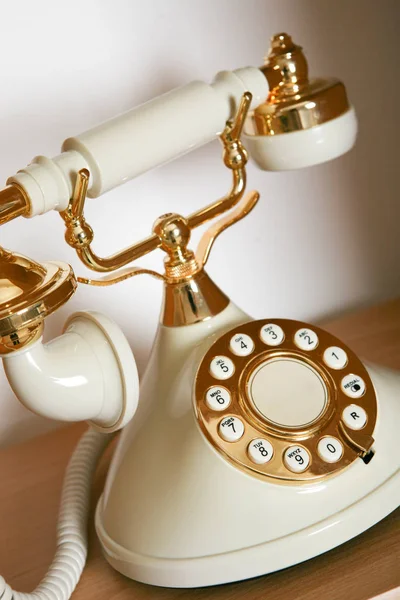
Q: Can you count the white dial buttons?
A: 12